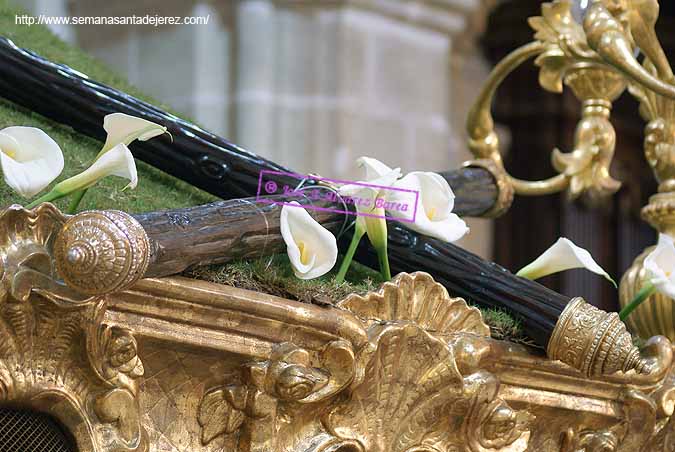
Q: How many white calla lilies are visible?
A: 9